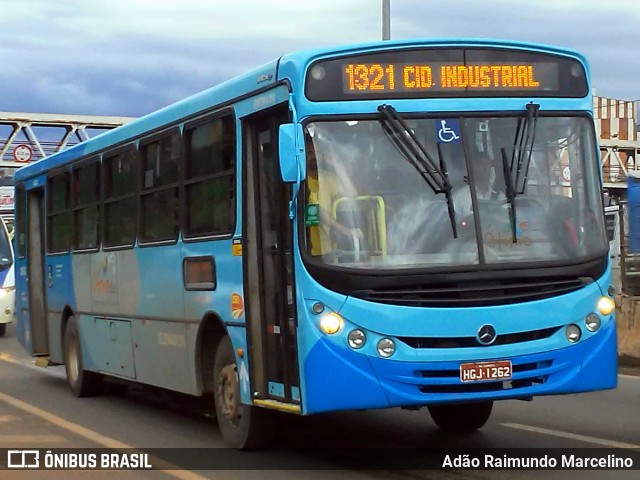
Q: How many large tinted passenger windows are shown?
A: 5